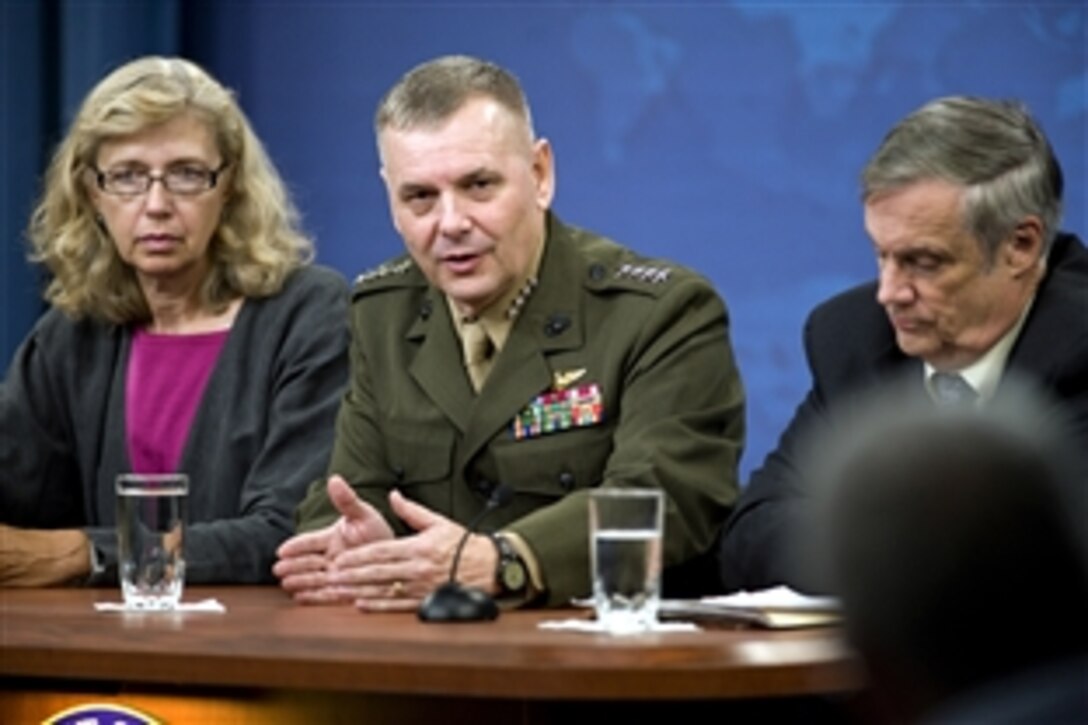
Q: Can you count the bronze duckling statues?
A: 0